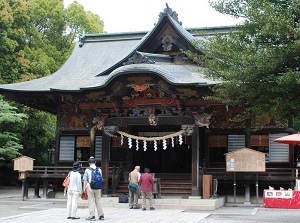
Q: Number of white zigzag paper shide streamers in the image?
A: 8